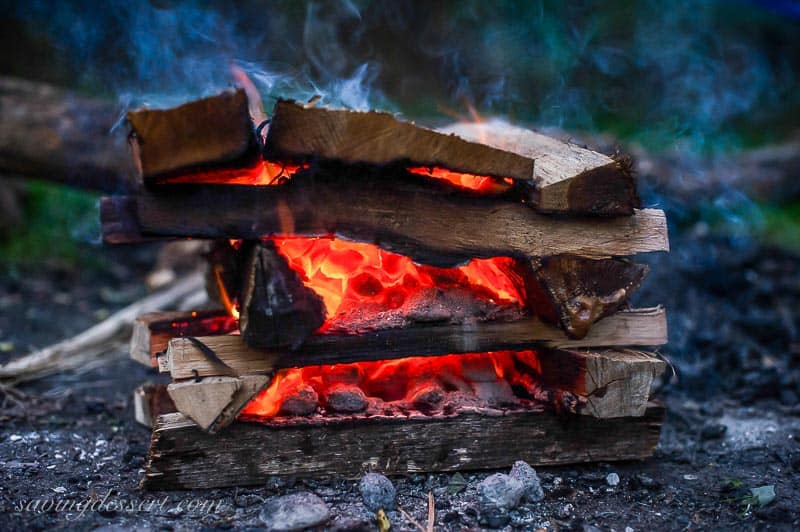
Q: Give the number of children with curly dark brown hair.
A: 0